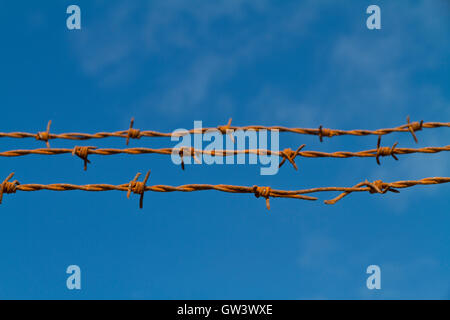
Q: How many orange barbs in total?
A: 13